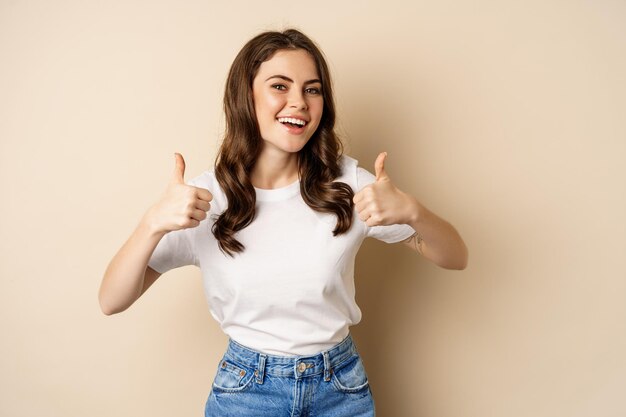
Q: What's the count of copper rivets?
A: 4